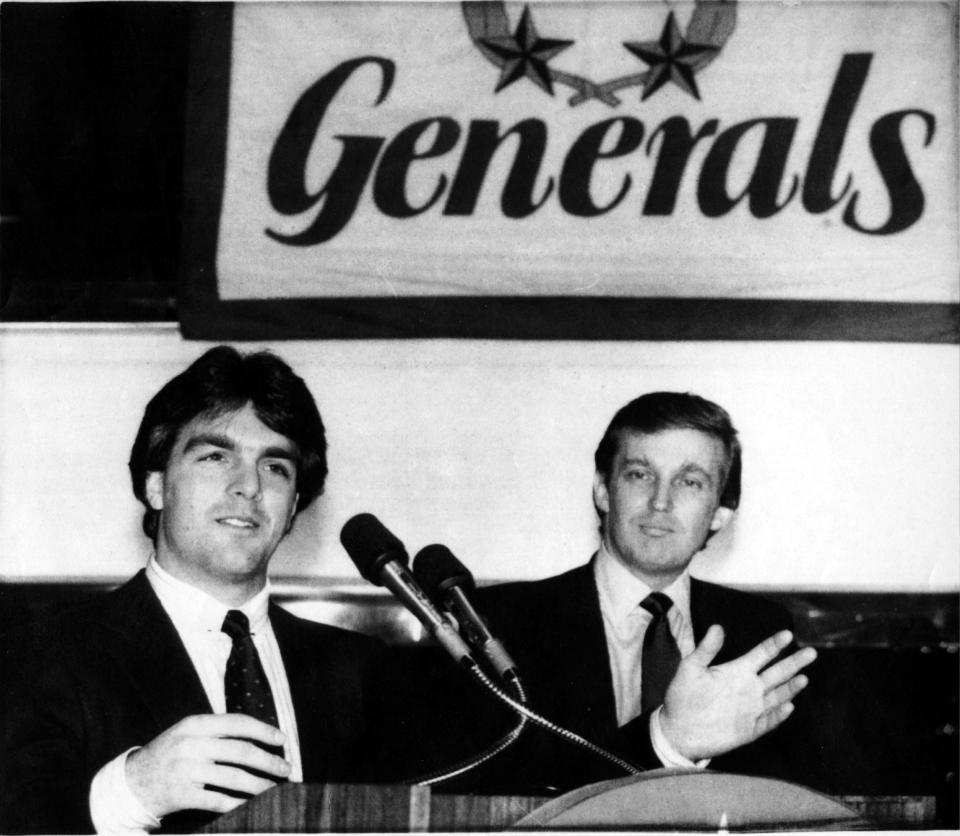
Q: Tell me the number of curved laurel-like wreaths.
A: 1